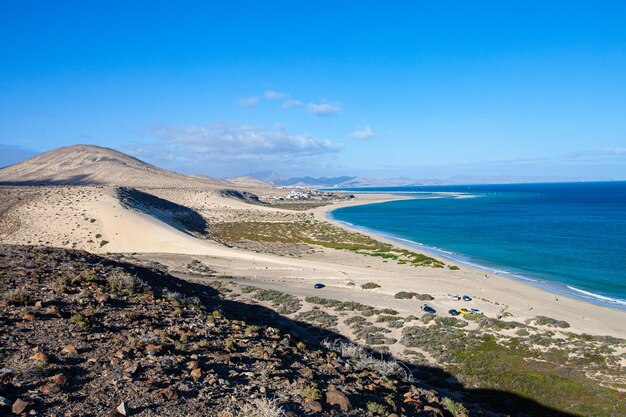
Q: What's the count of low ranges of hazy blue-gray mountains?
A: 1